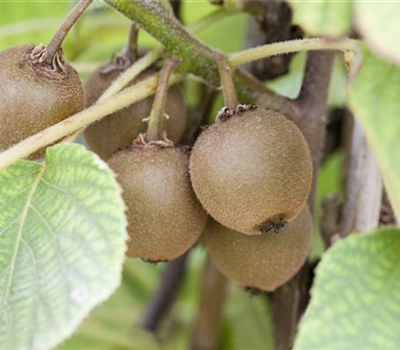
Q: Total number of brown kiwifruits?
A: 5